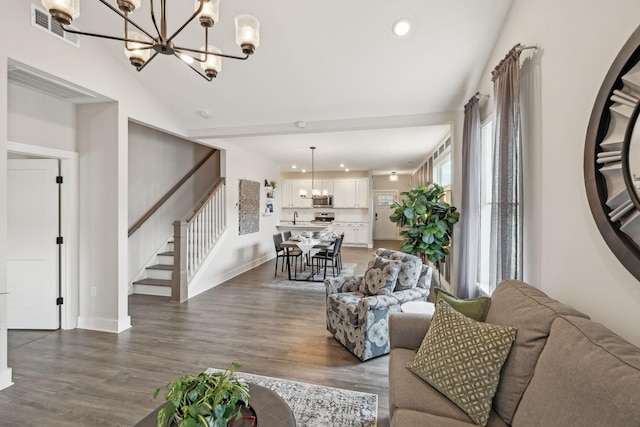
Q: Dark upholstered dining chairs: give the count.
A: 4